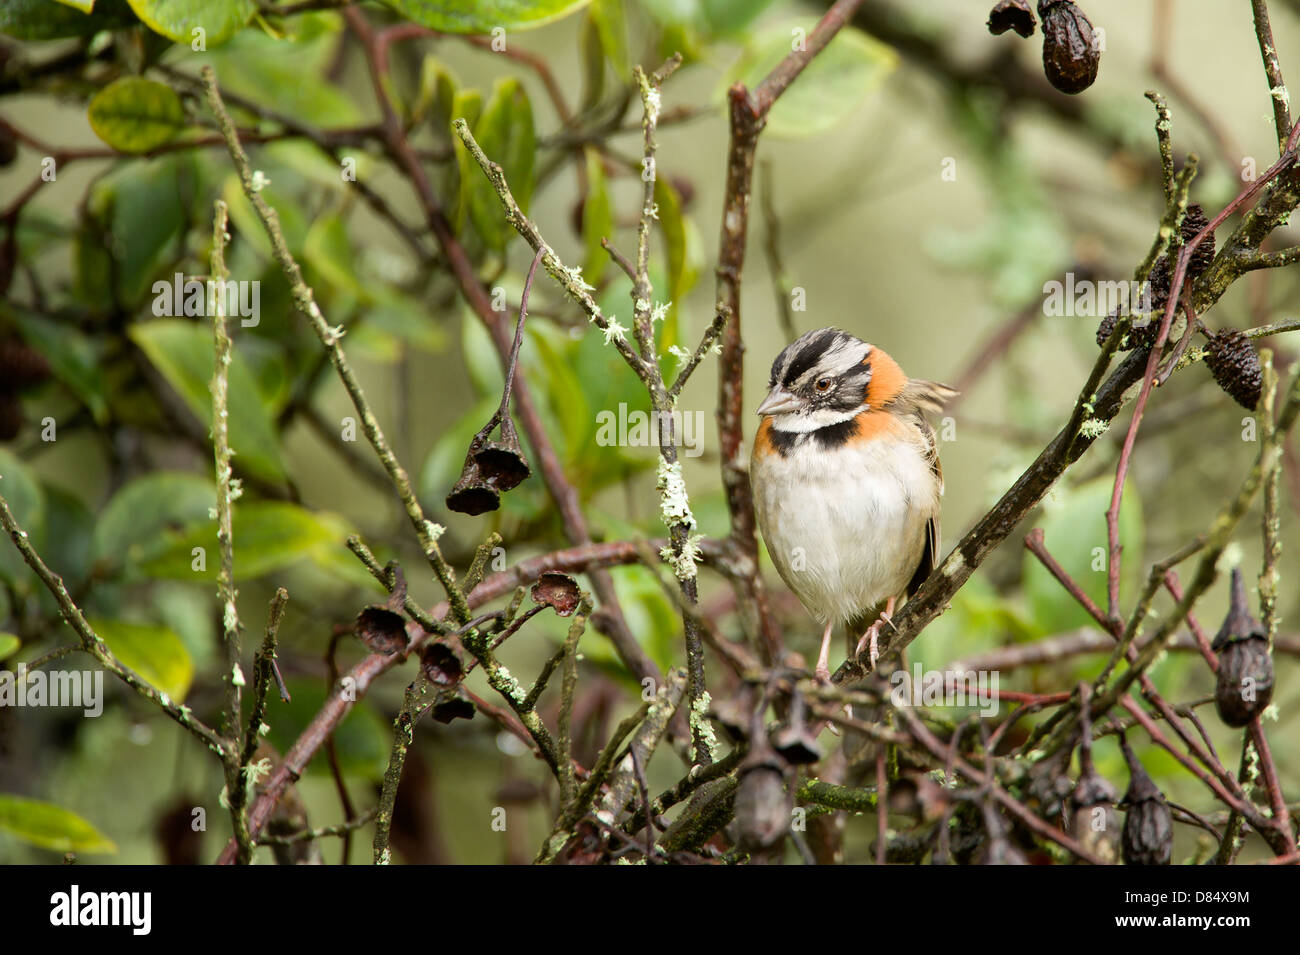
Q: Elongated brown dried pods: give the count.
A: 5